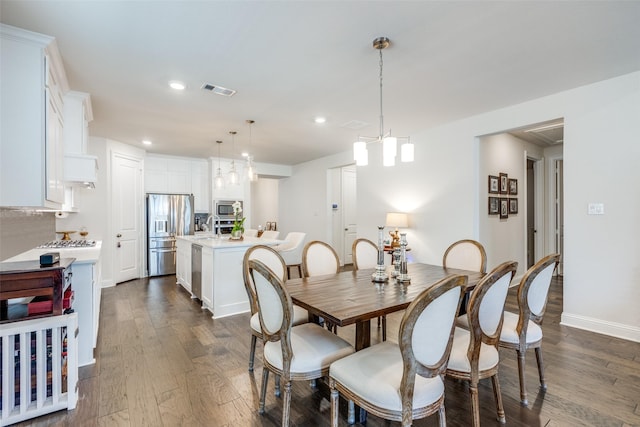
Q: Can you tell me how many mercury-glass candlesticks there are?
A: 3